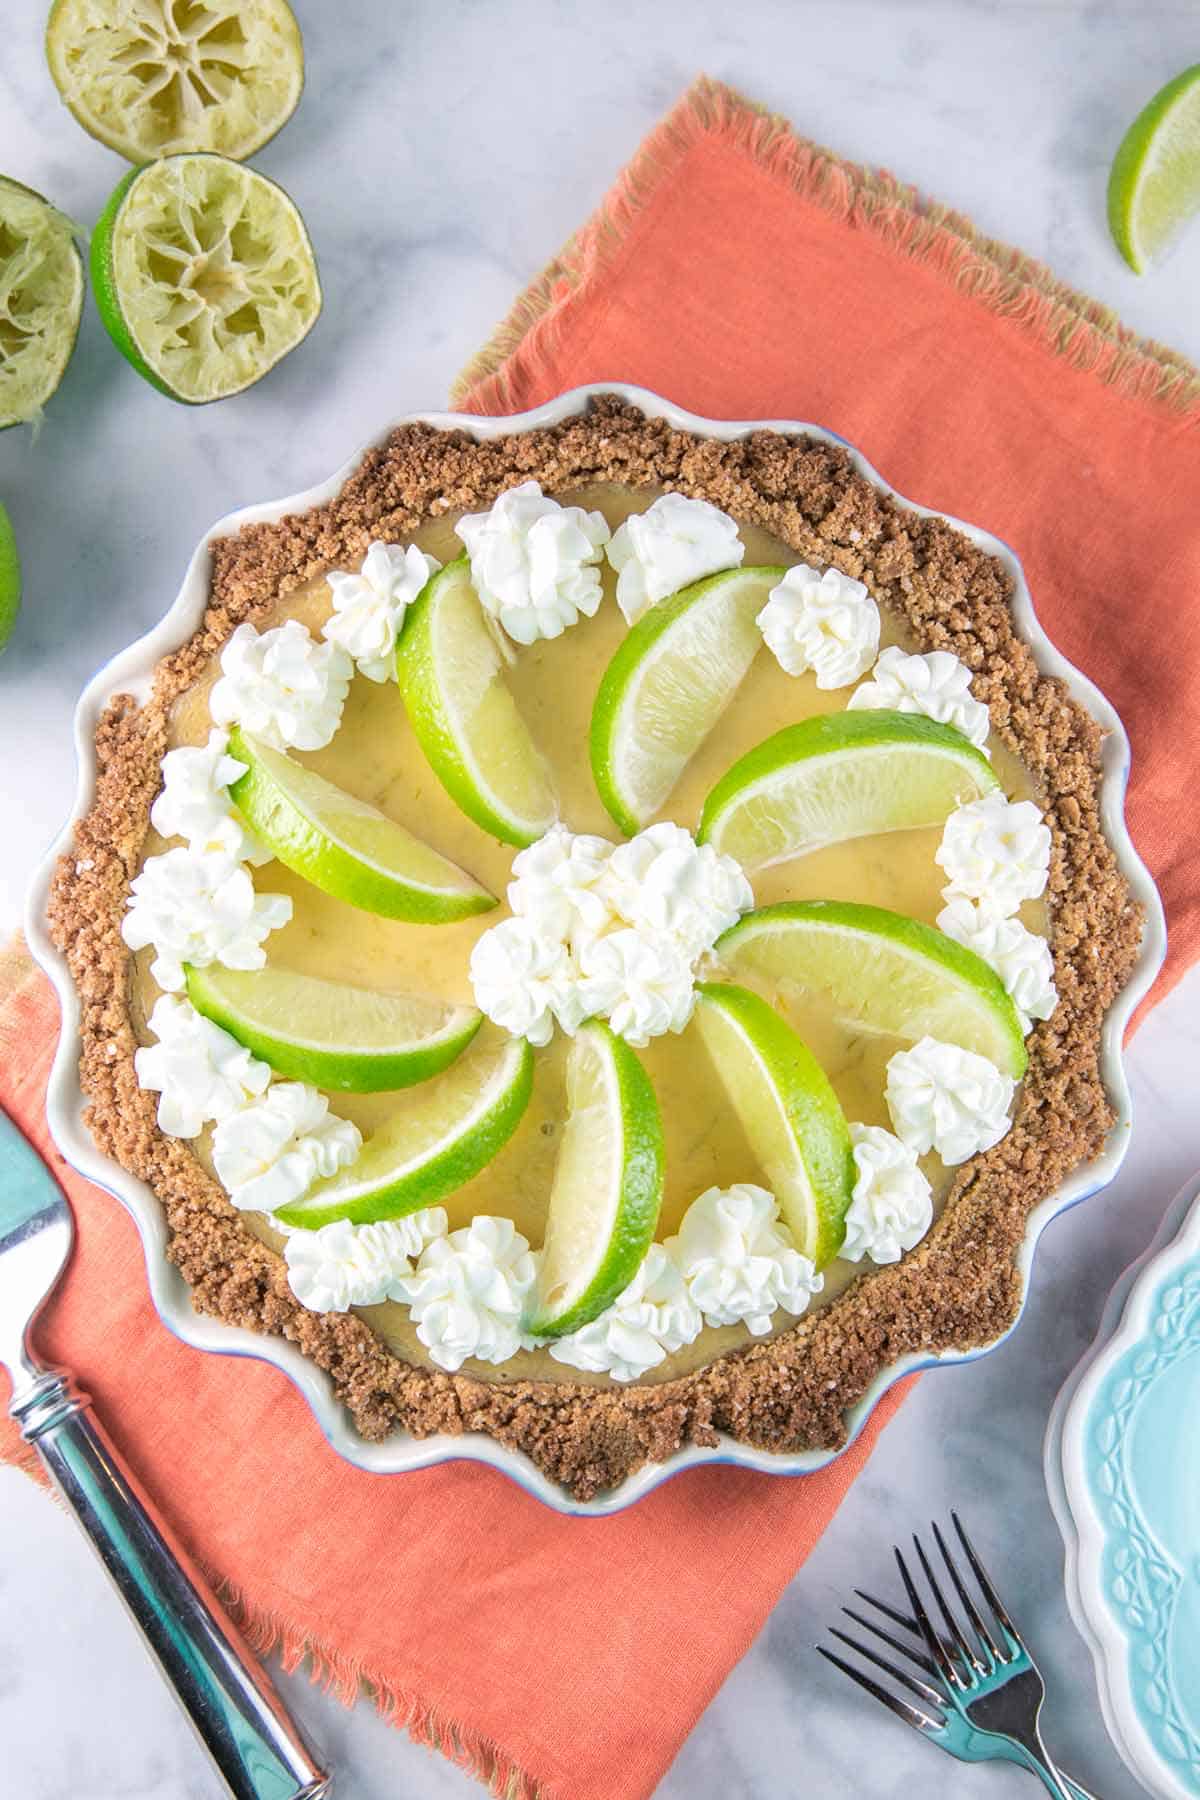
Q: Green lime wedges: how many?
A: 10